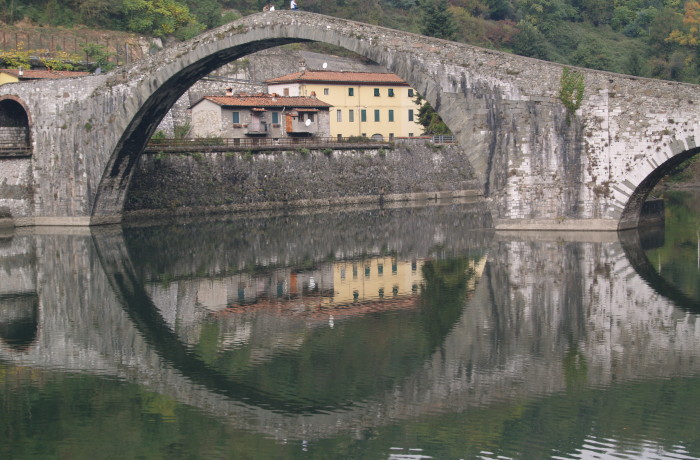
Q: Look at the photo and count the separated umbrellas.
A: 0